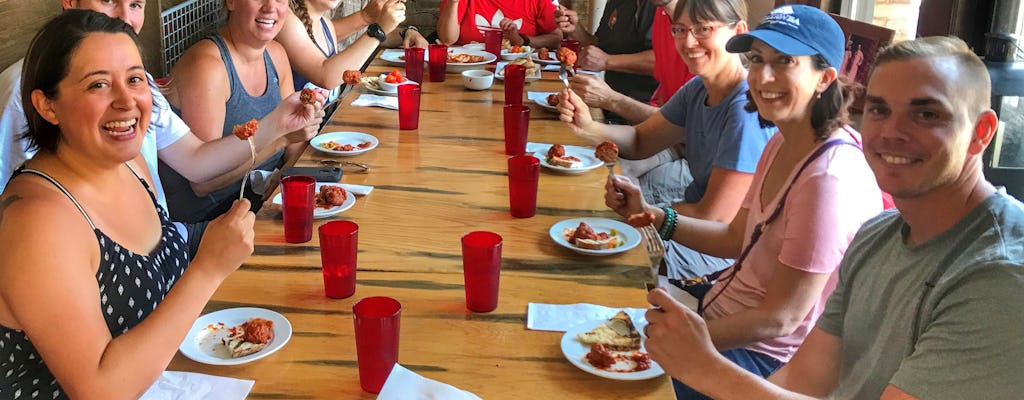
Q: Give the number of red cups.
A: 12